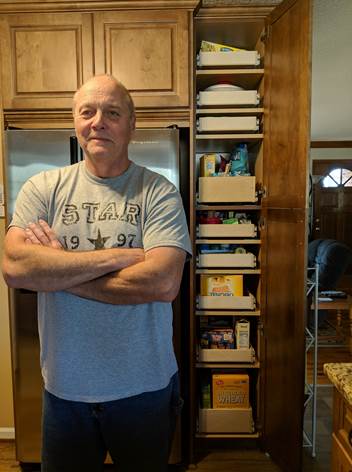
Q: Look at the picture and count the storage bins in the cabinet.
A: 9